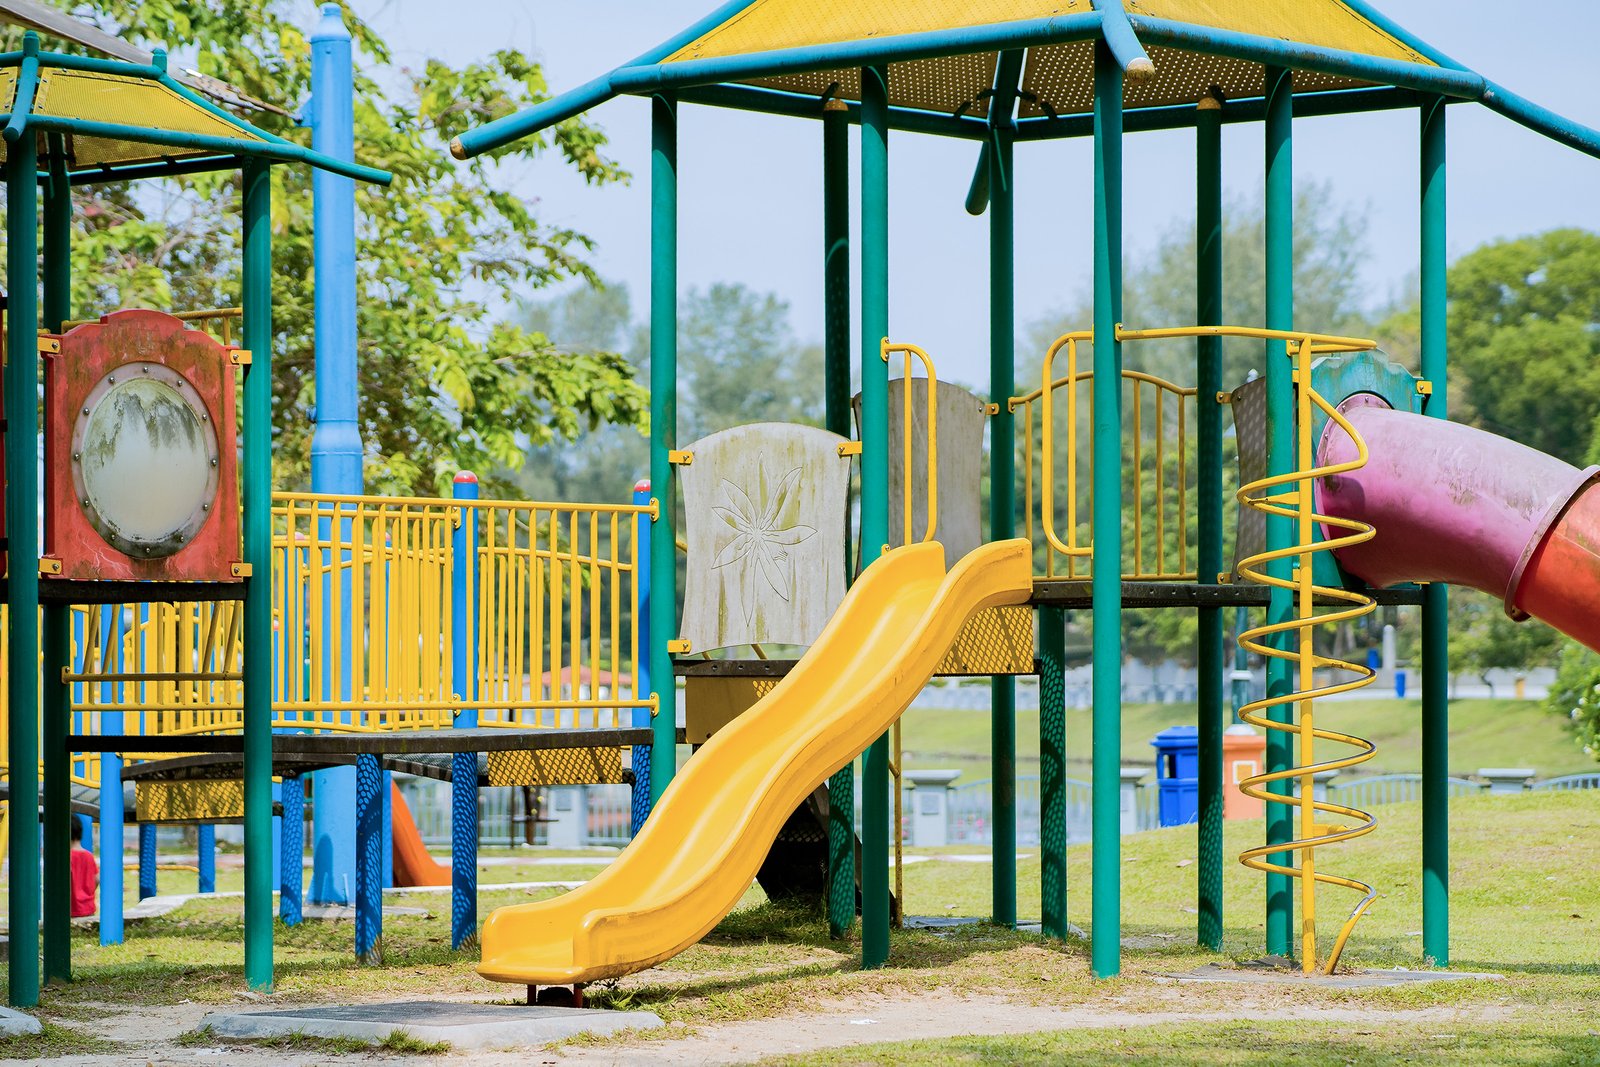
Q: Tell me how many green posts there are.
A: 12